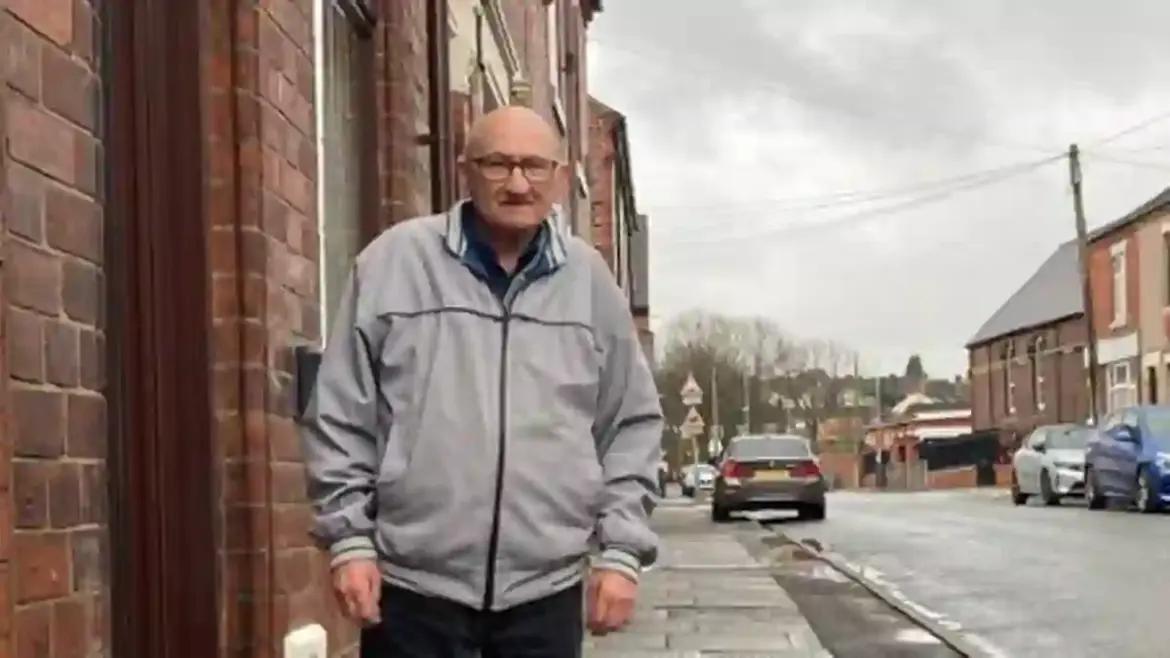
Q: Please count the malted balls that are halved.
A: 0